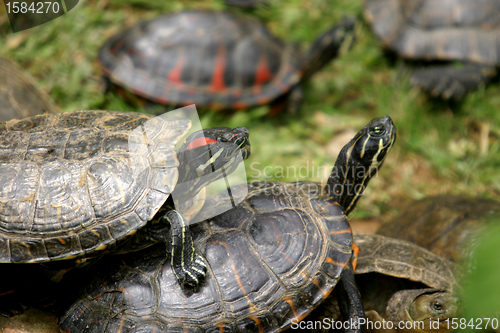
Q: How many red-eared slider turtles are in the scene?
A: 1